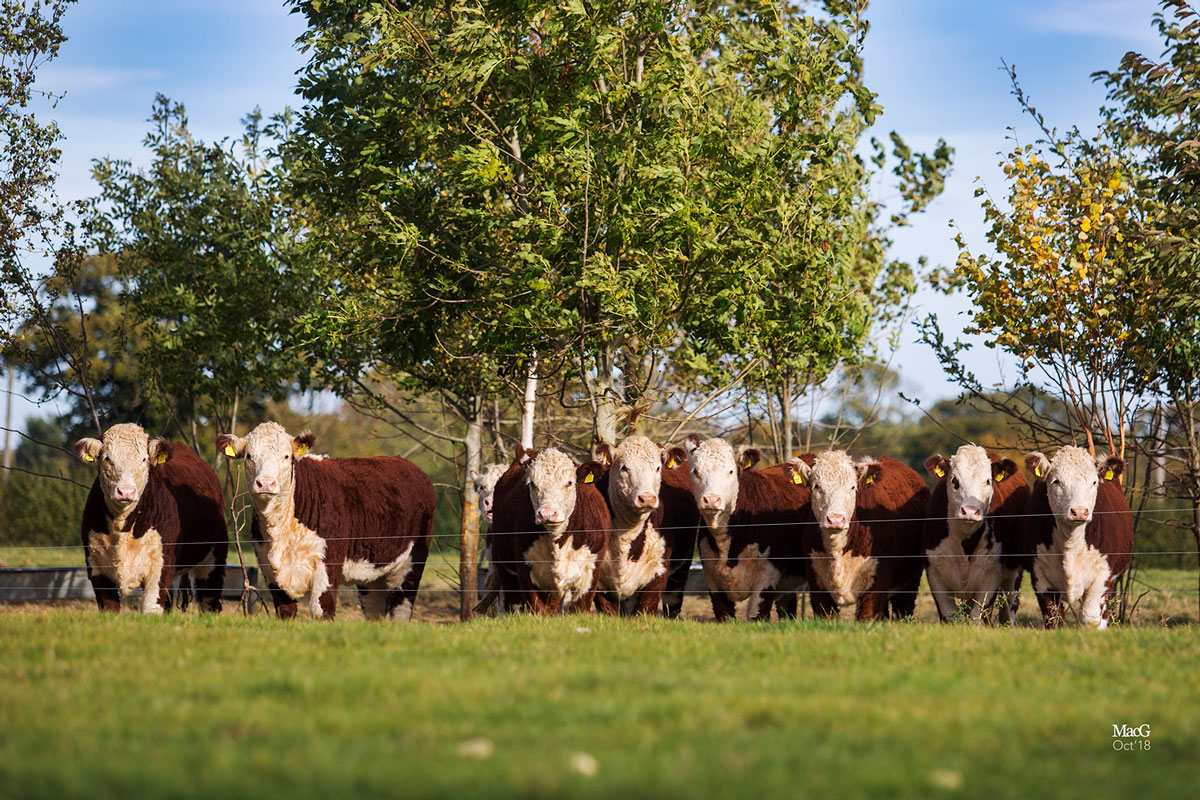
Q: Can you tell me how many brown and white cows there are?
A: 9